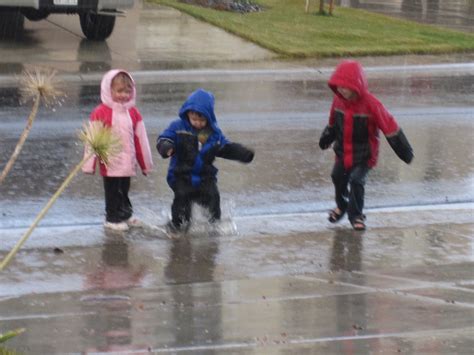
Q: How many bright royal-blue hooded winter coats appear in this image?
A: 1